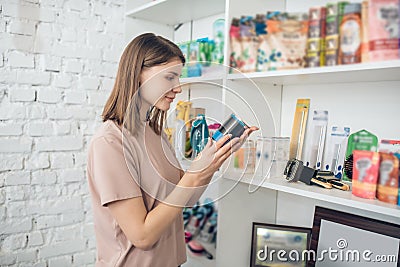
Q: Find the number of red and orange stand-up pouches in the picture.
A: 2